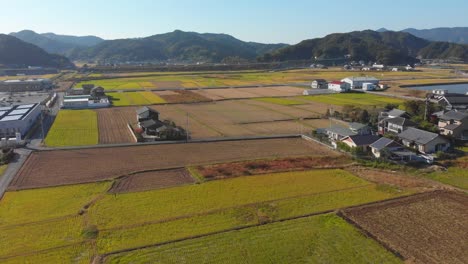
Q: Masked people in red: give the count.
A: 0